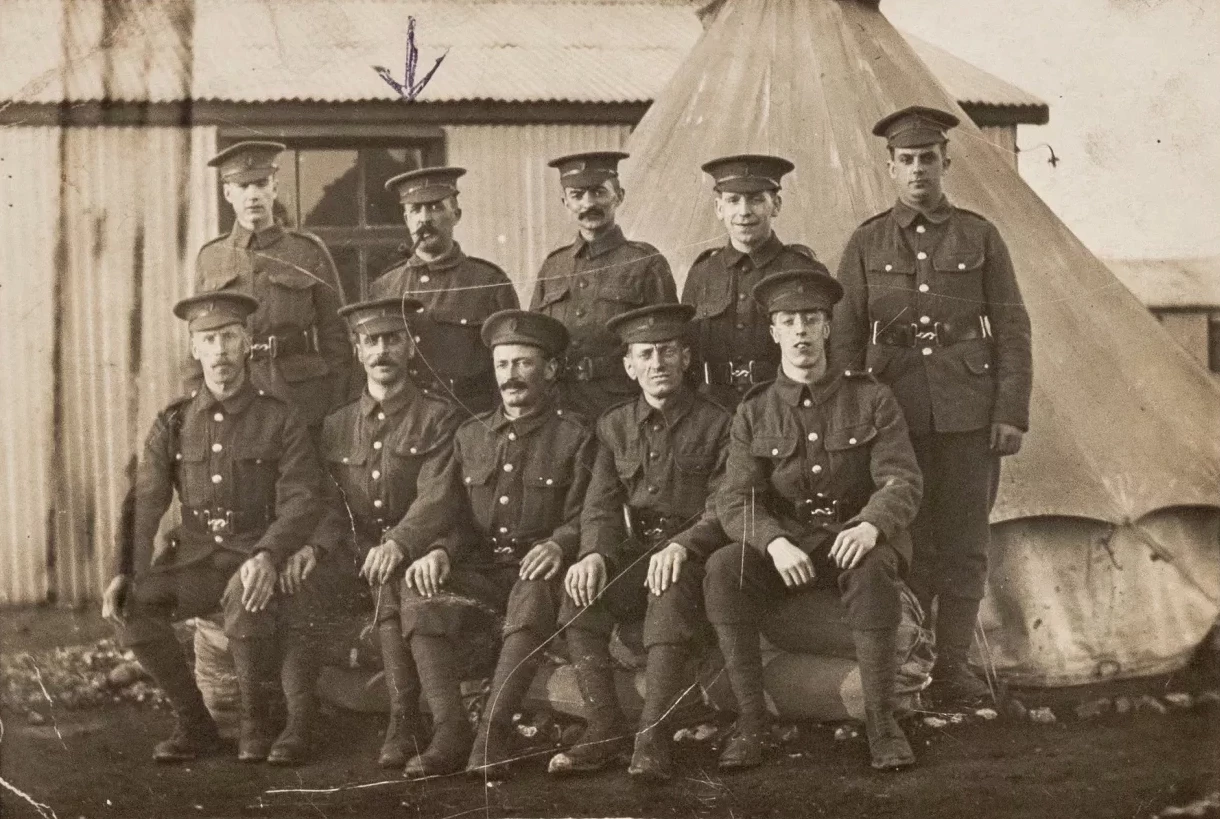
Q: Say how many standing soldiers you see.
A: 5